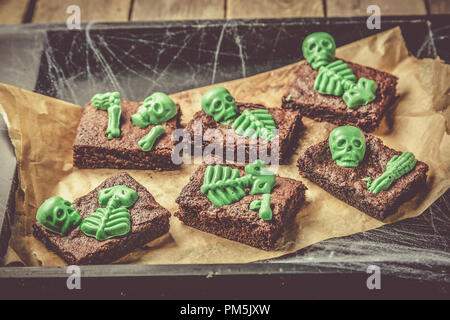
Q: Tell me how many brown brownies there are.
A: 6